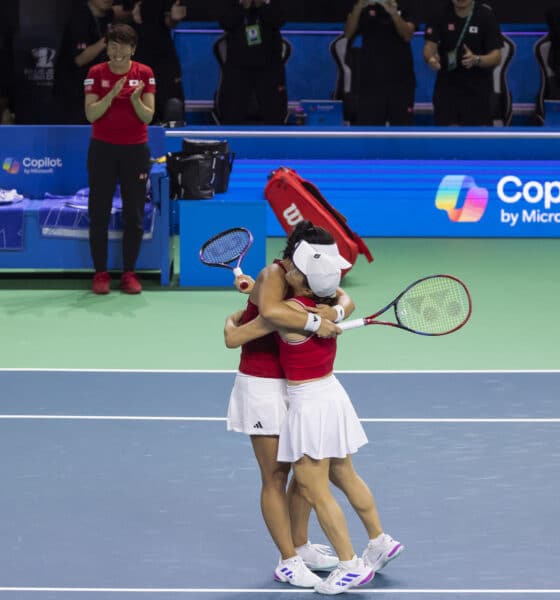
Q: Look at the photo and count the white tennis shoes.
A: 4